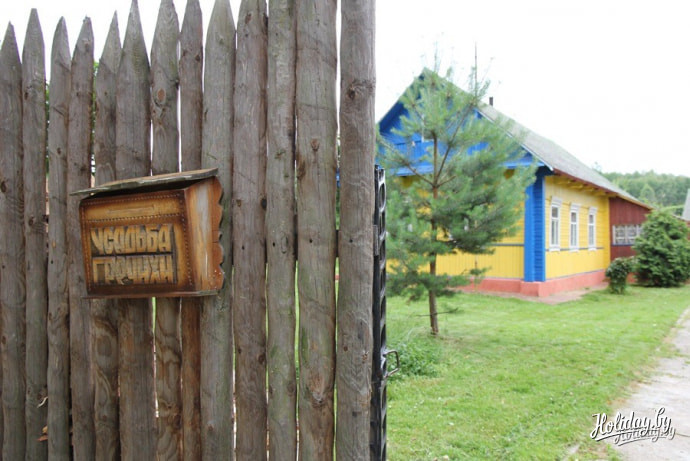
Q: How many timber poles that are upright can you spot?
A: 13